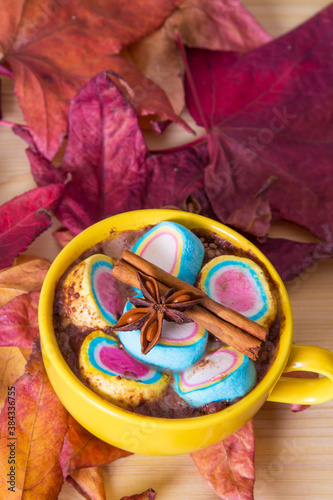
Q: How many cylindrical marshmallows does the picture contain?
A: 6